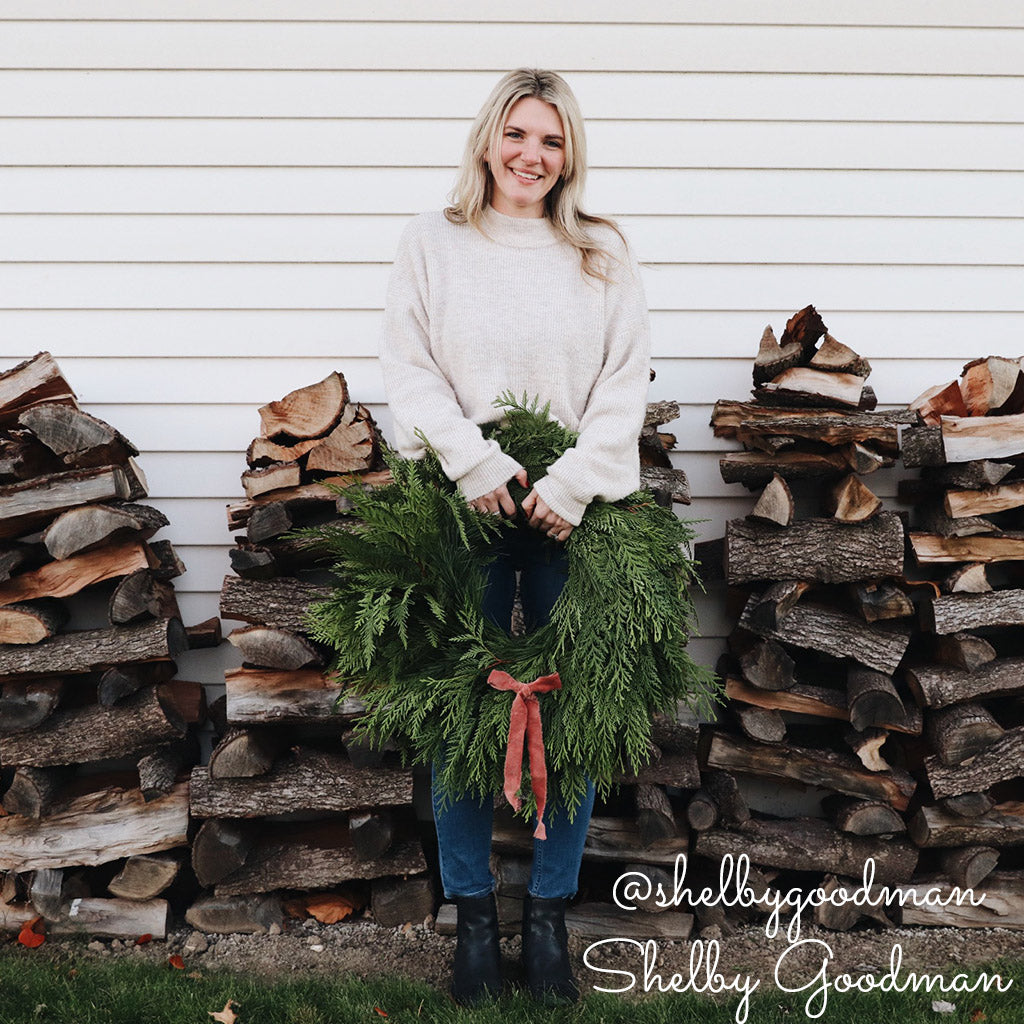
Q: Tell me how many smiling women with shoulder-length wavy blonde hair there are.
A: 1